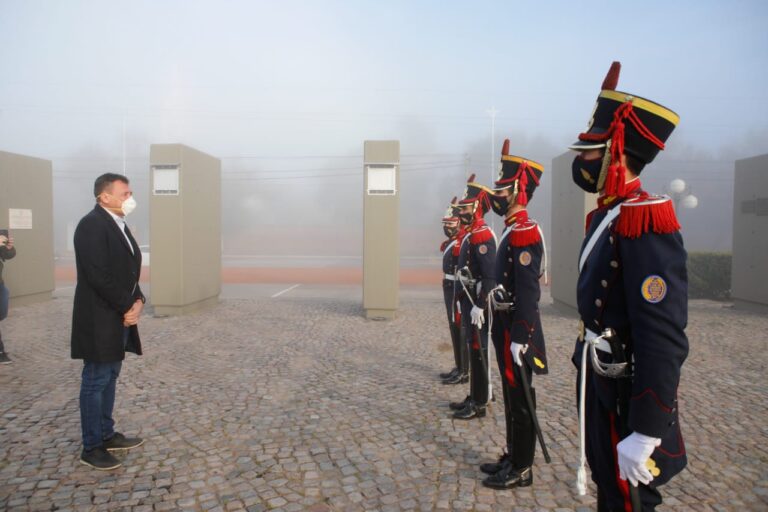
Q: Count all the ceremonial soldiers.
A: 4